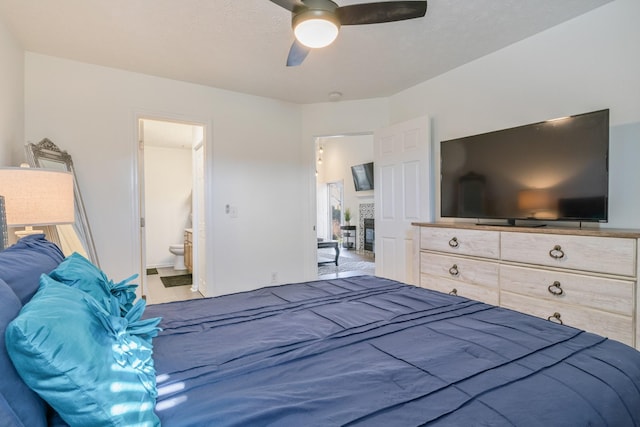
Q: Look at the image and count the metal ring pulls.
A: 6